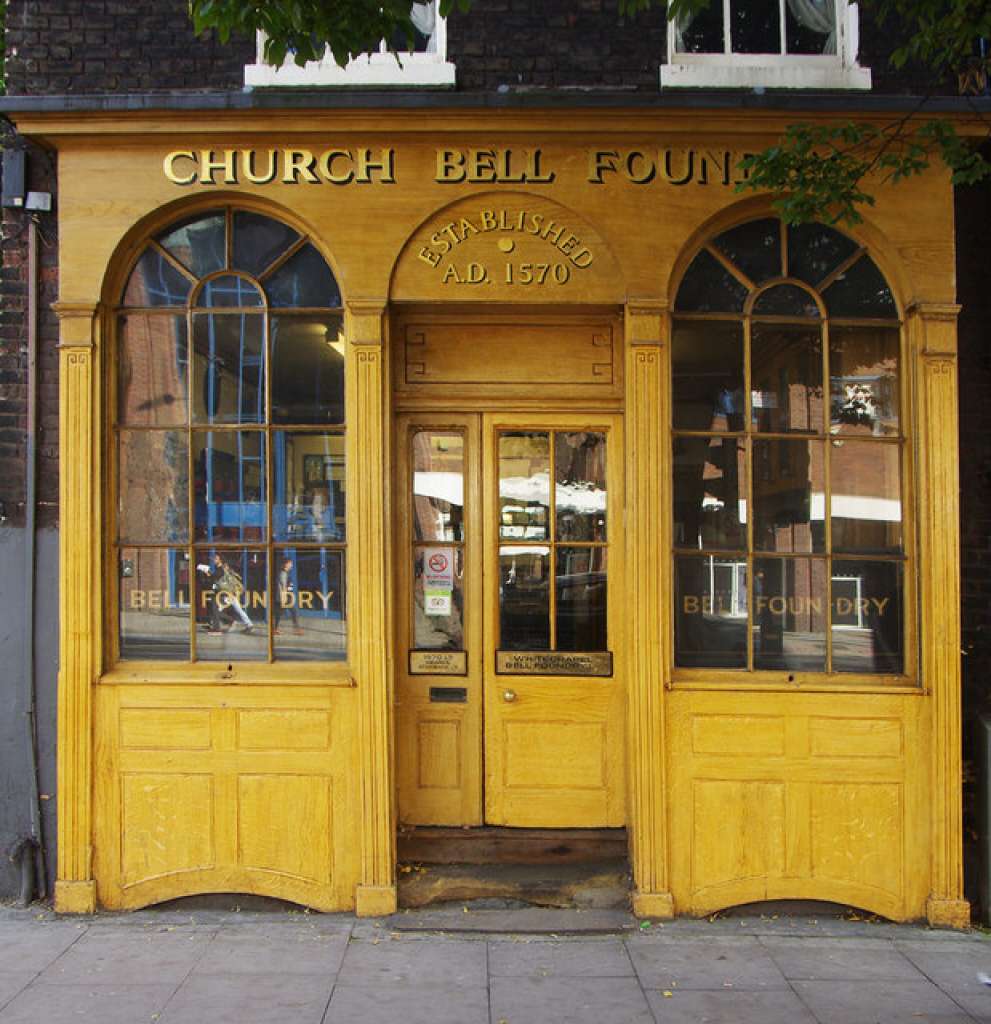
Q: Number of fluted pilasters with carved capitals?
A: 4